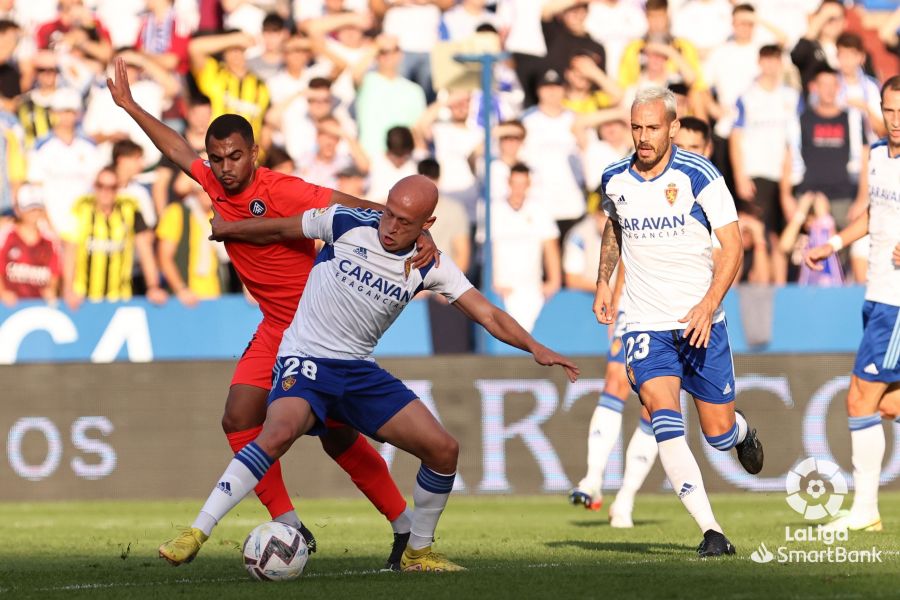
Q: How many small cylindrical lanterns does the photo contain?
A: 0